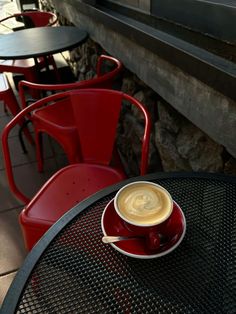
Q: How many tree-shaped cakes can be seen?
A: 0